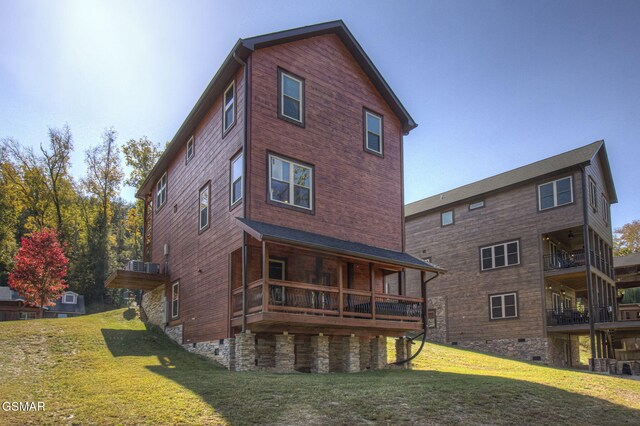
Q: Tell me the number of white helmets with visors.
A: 0